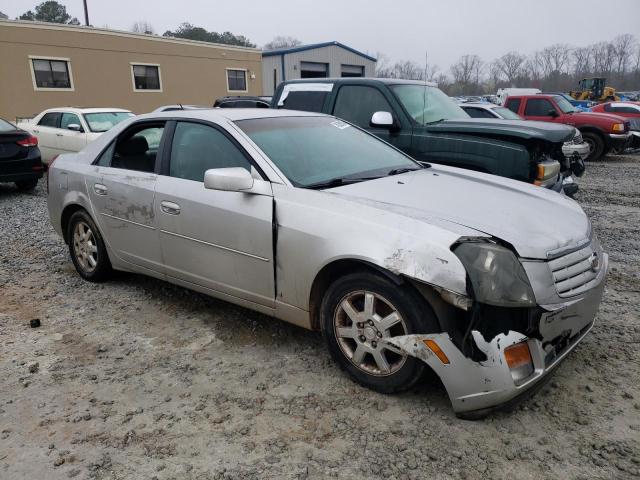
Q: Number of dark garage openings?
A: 2